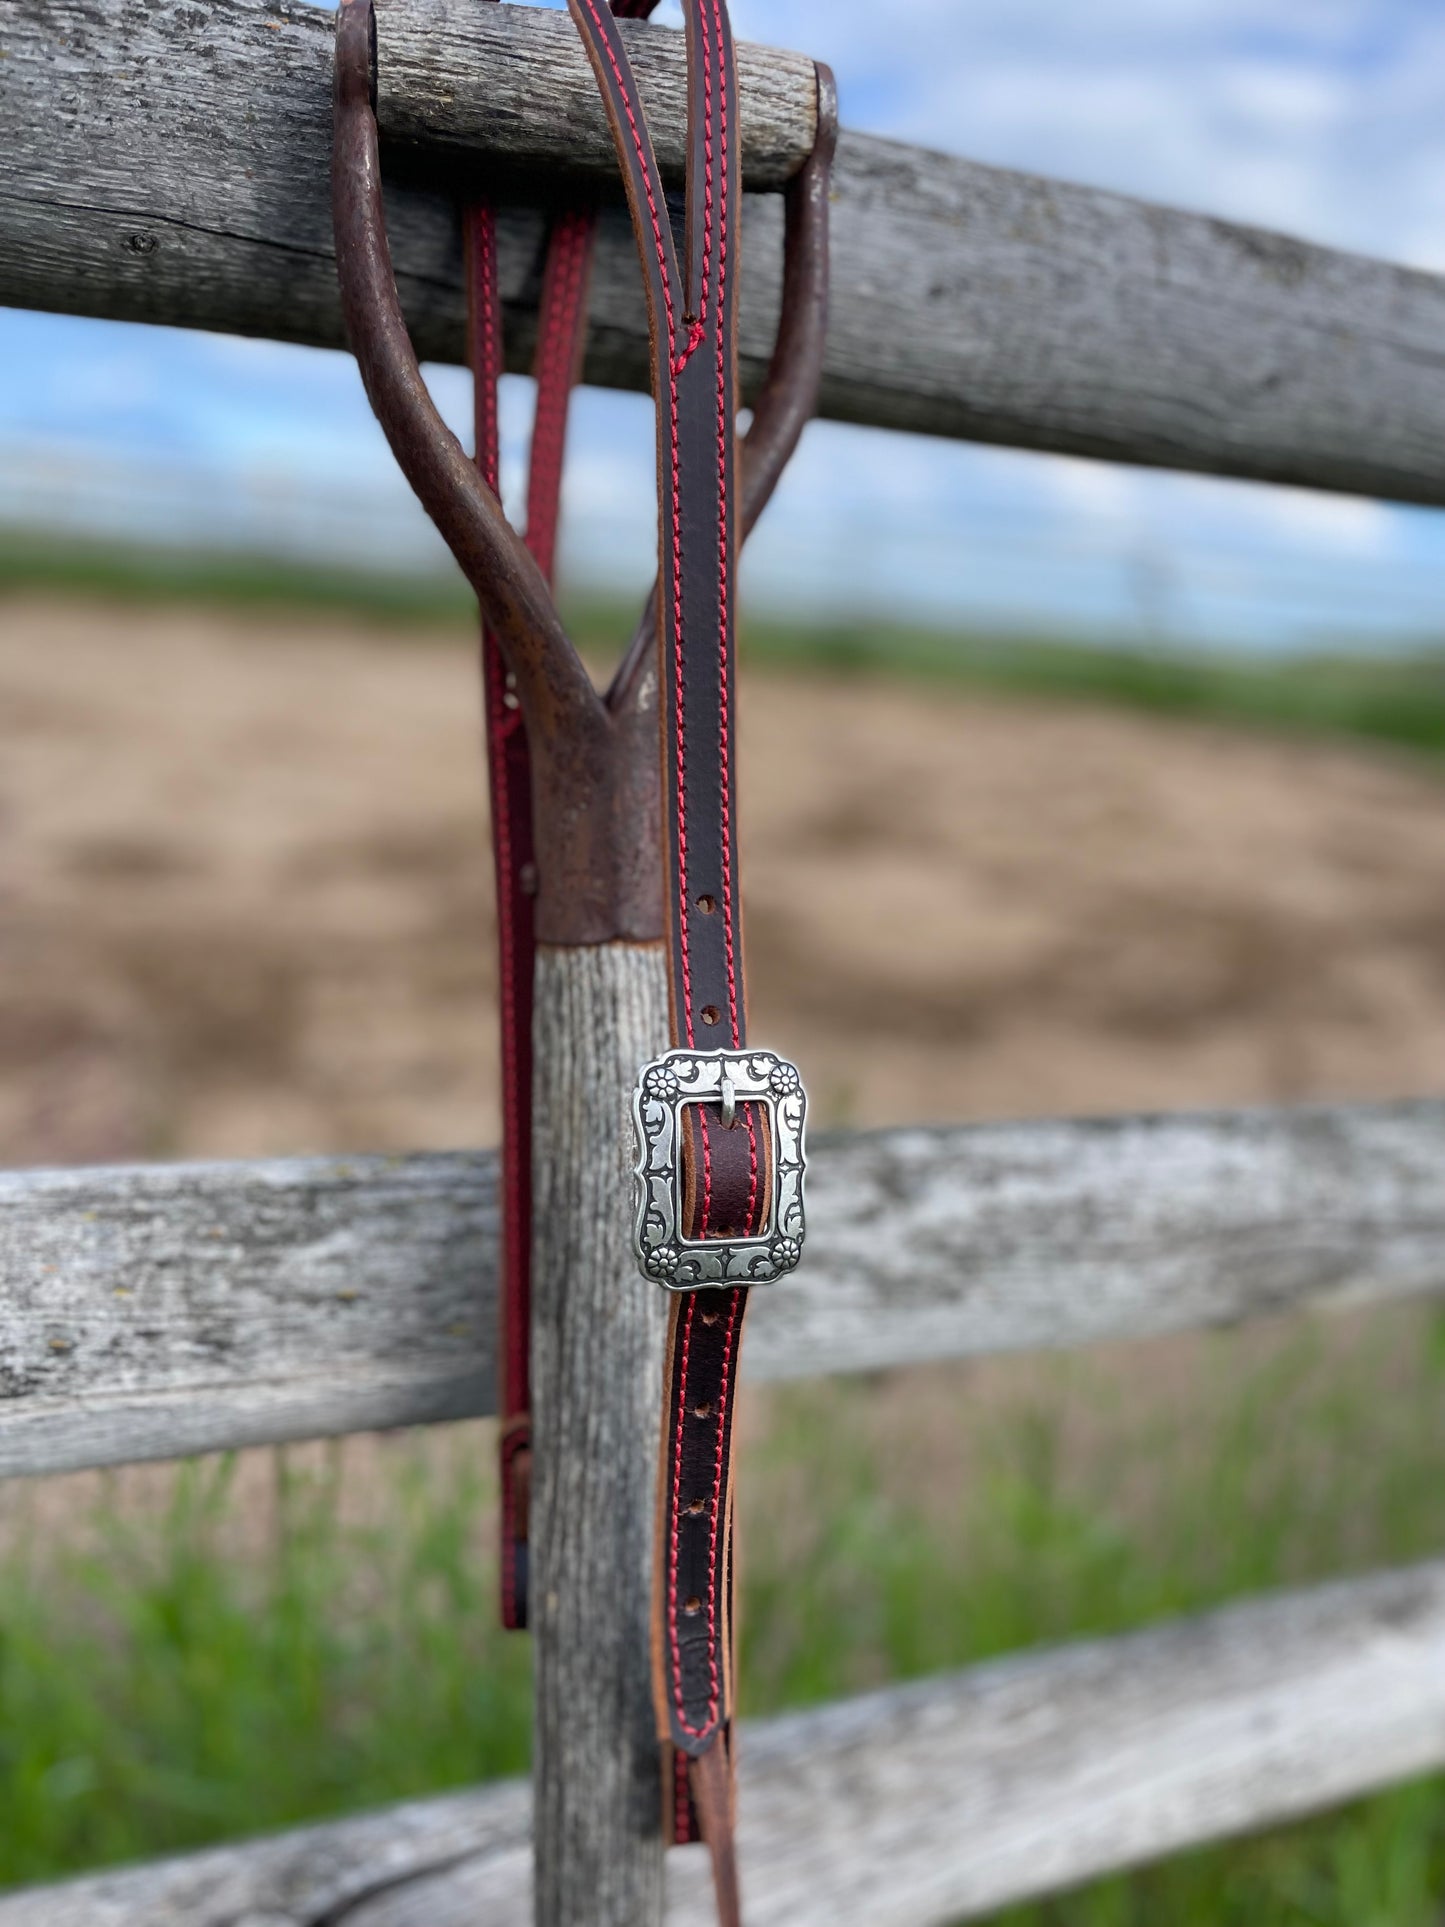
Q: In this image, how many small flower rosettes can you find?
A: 4